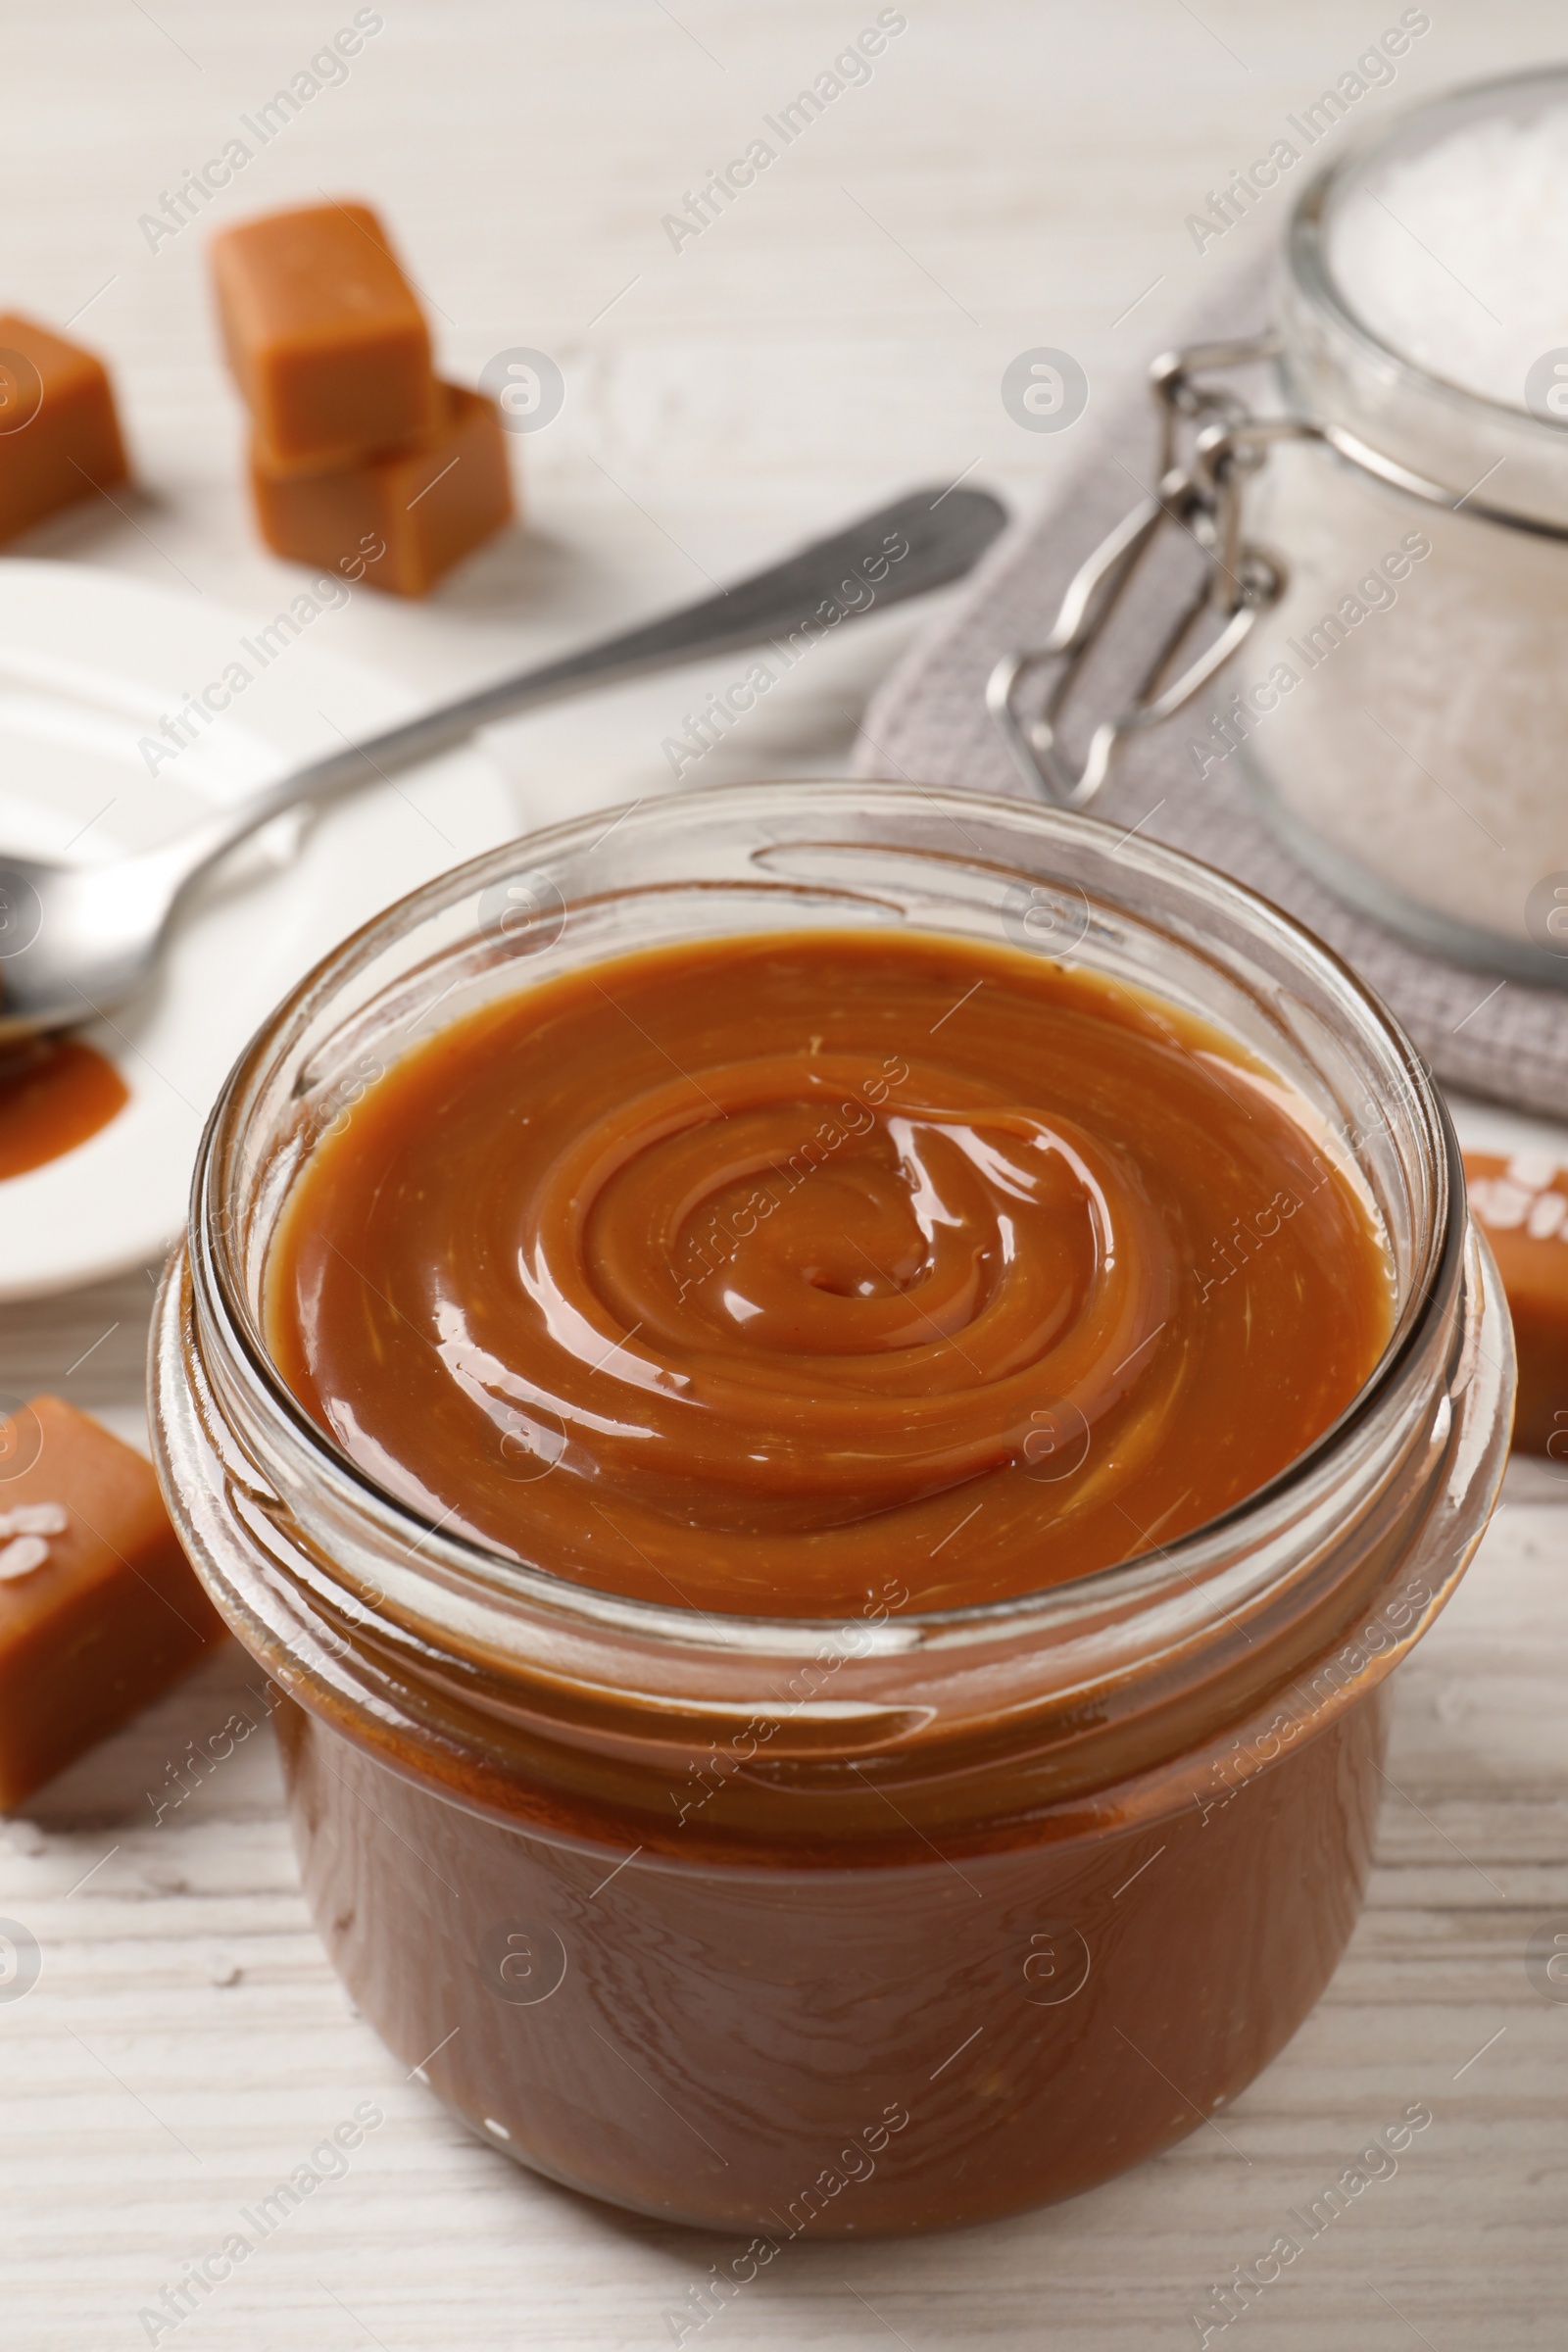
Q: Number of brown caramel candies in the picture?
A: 5